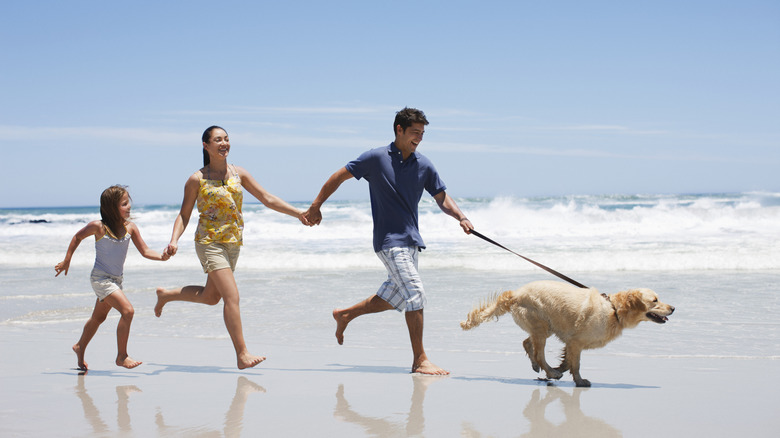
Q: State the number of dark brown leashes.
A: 1